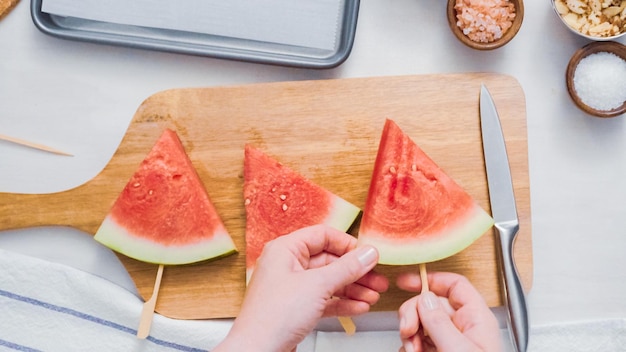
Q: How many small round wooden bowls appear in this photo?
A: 2